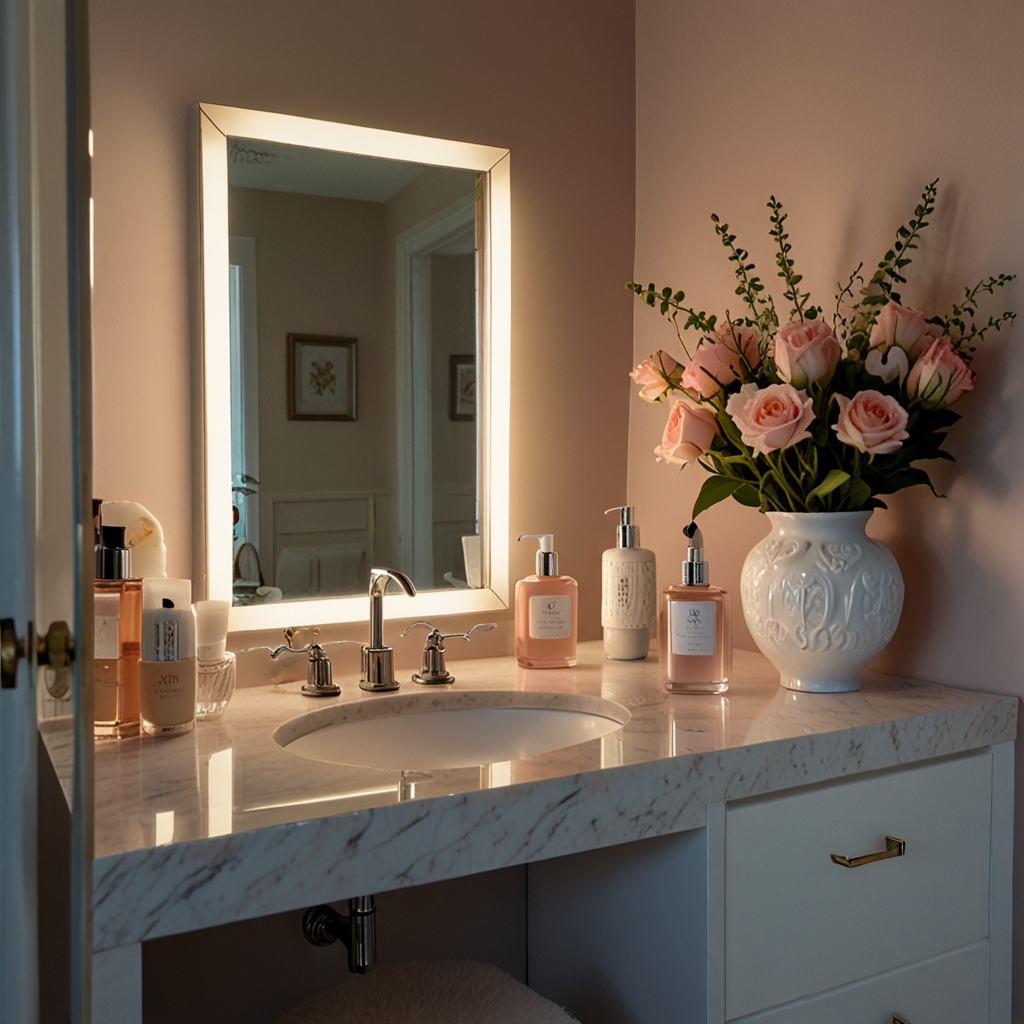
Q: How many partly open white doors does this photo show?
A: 1